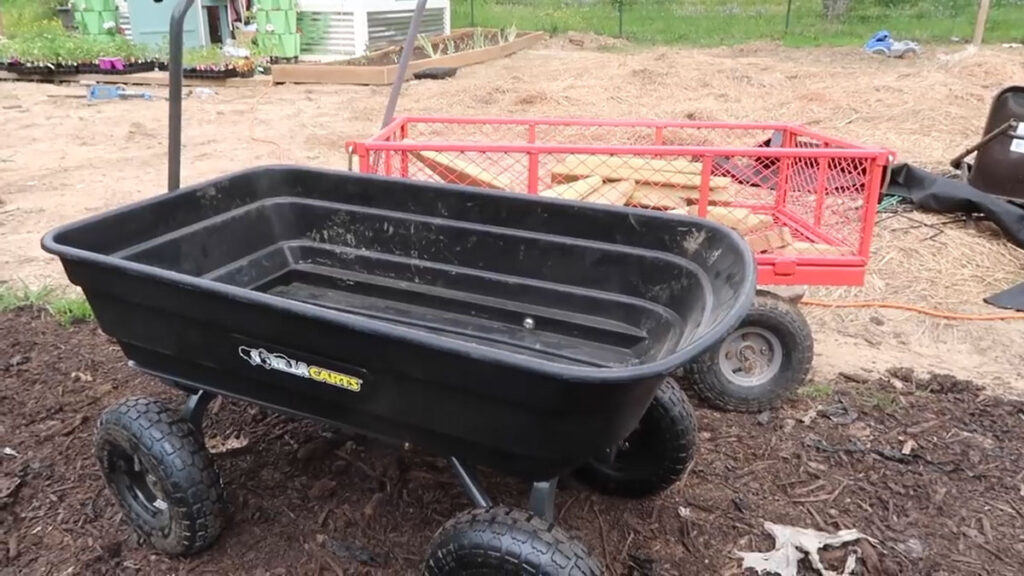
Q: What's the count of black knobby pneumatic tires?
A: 4